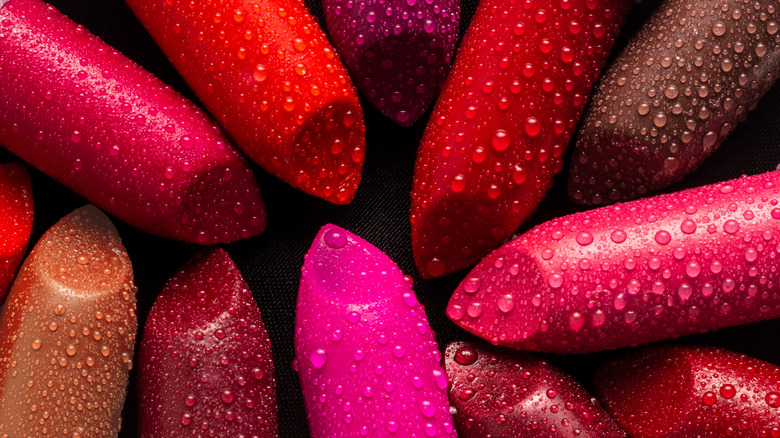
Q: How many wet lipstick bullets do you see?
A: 12